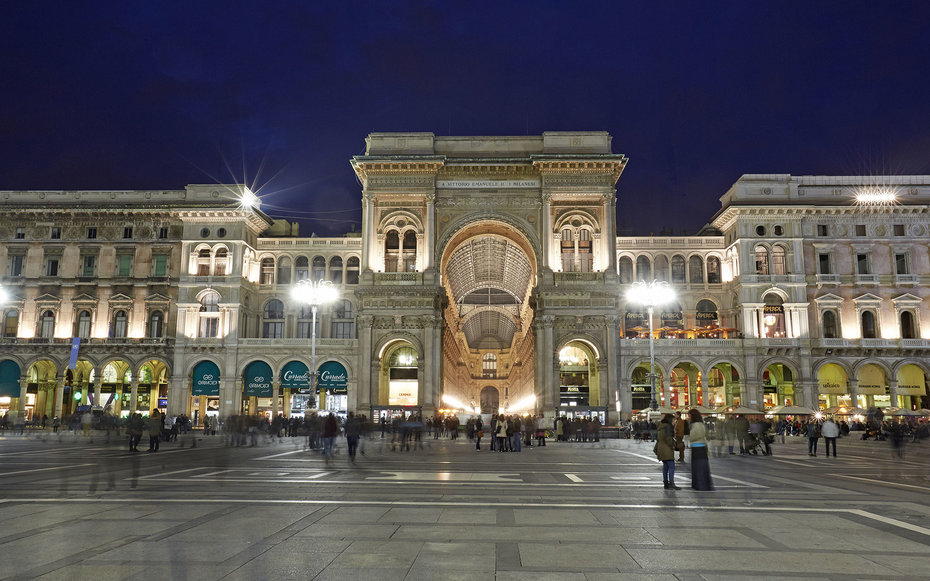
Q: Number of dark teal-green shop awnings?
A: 5